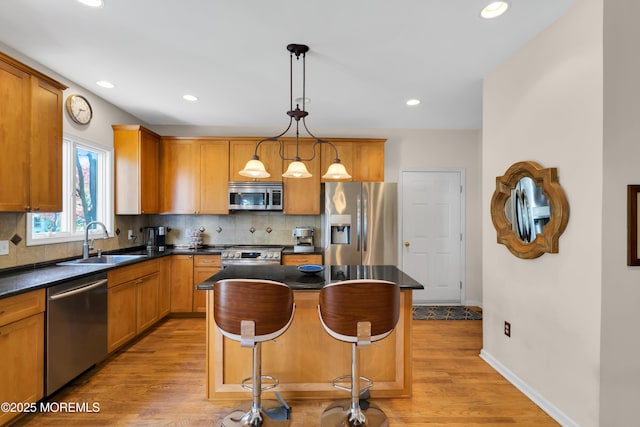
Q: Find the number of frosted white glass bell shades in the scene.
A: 3